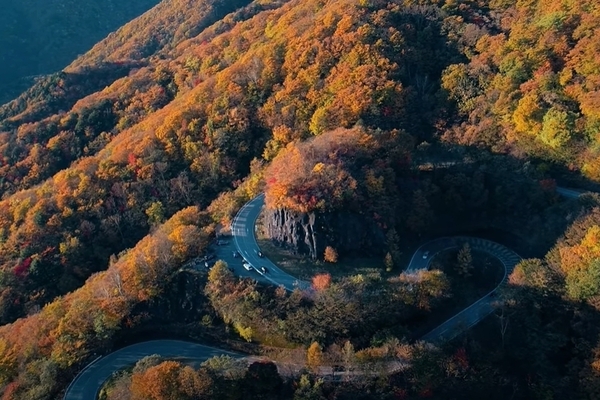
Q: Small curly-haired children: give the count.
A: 0